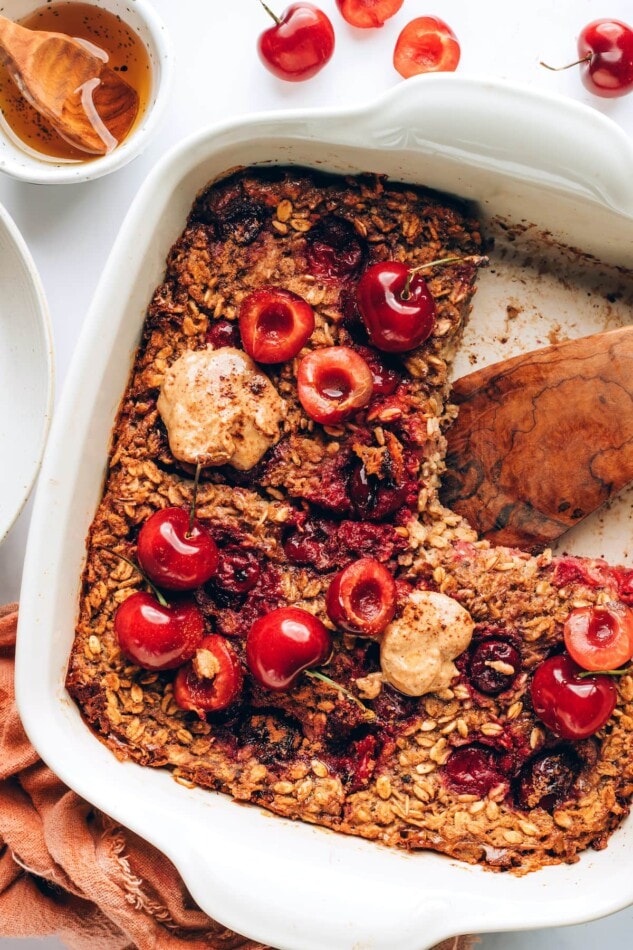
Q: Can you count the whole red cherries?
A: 7